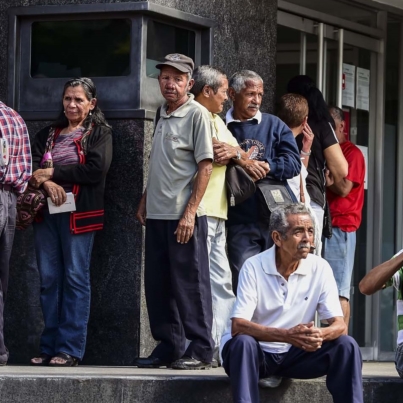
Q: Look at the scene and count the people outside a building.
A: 10